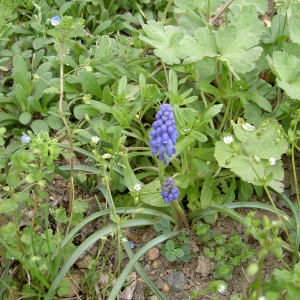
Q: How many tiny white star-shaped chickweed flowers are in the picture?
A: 5